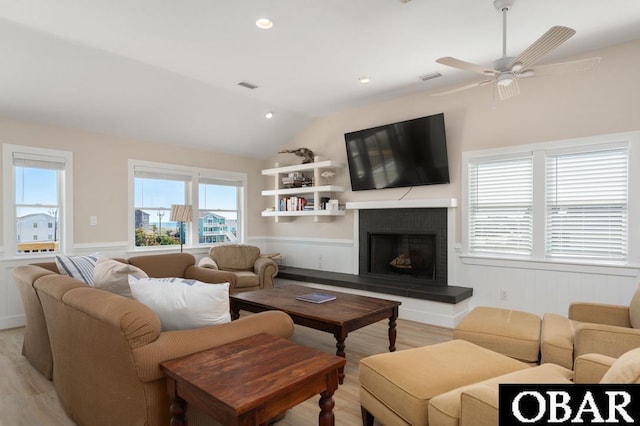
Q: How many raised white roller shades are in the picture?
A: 3